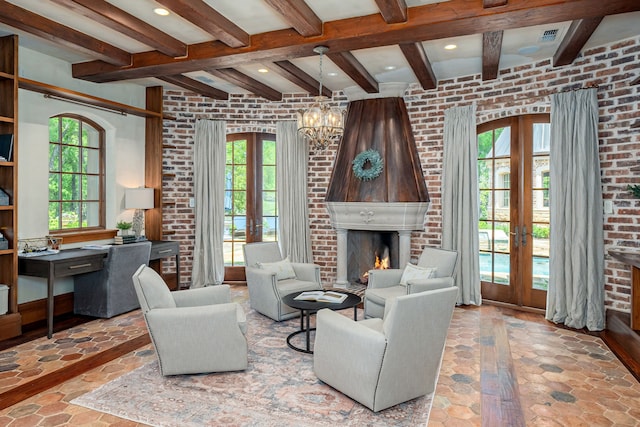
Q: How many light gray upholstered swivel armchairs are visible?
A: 4